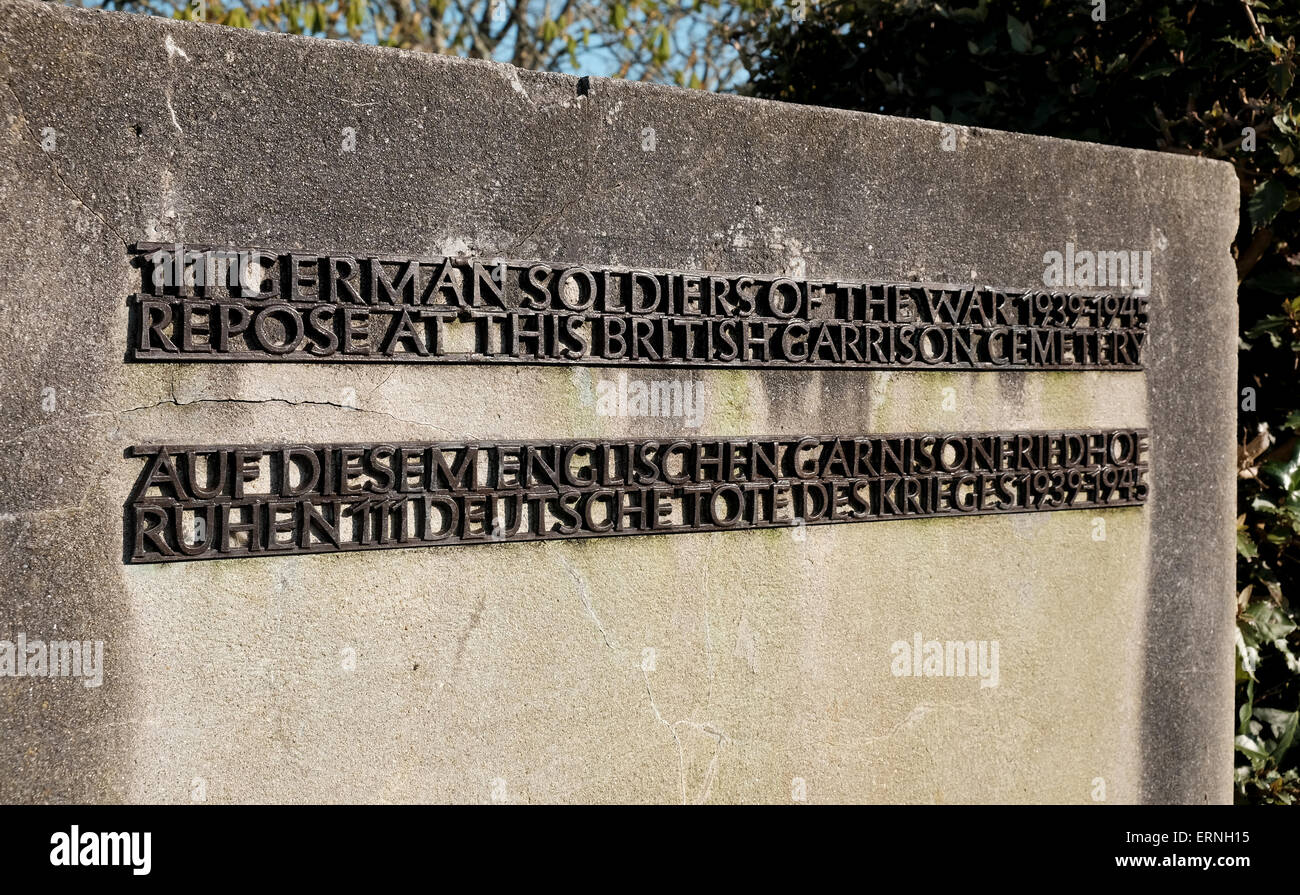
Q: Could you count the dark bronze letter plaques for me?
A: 2